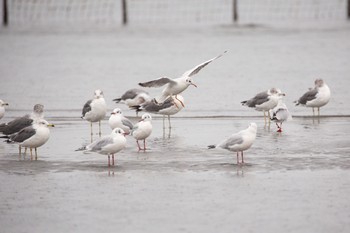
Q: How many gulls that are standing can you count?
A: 13